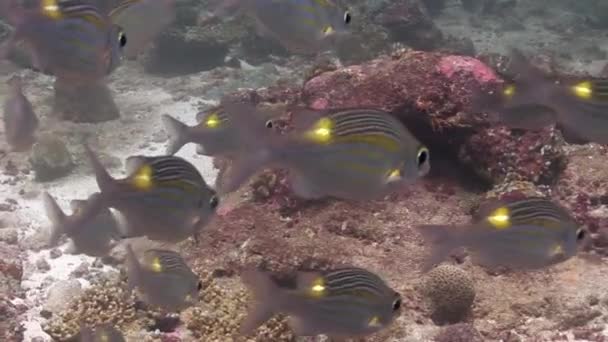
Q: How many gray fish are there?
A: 14